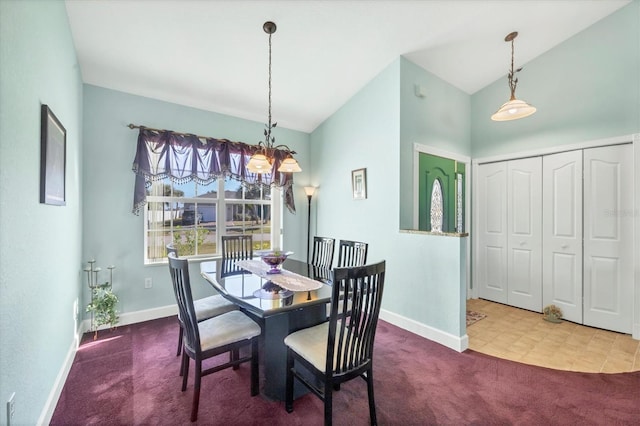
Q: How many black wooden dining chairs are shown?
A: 6